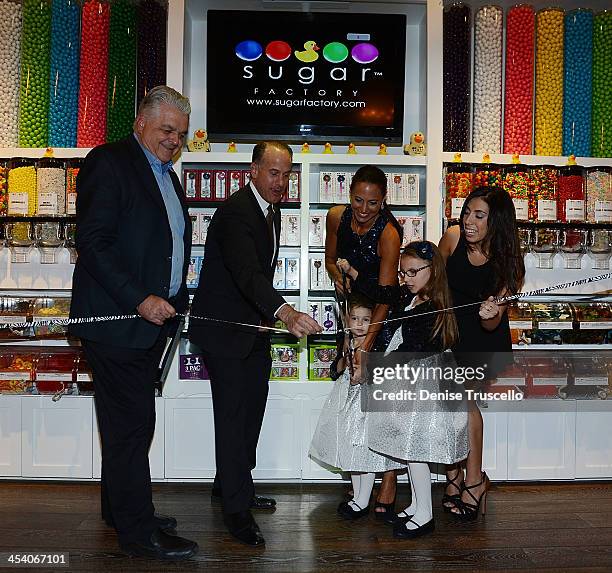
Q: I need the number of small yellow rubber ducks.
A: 10